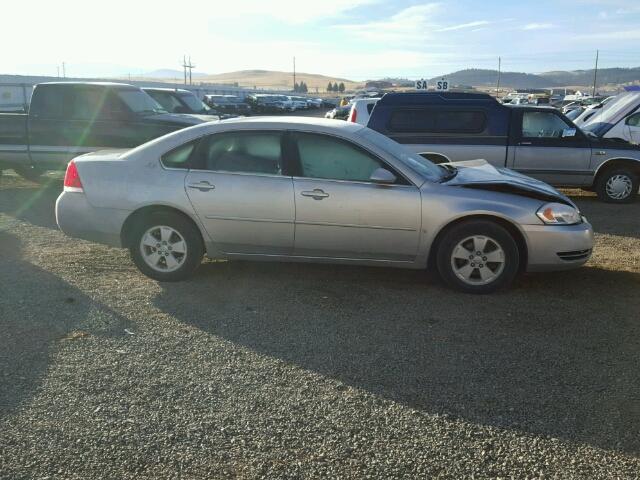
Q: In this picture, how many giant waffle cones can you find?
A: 0